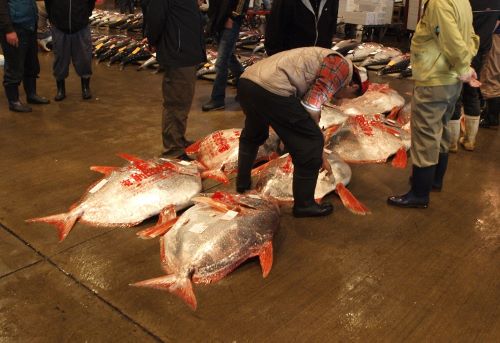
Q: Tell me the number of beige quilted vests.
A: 1